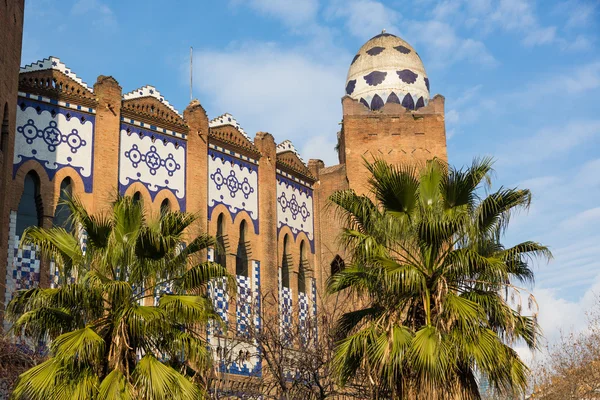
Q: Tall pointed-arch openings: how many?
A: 8